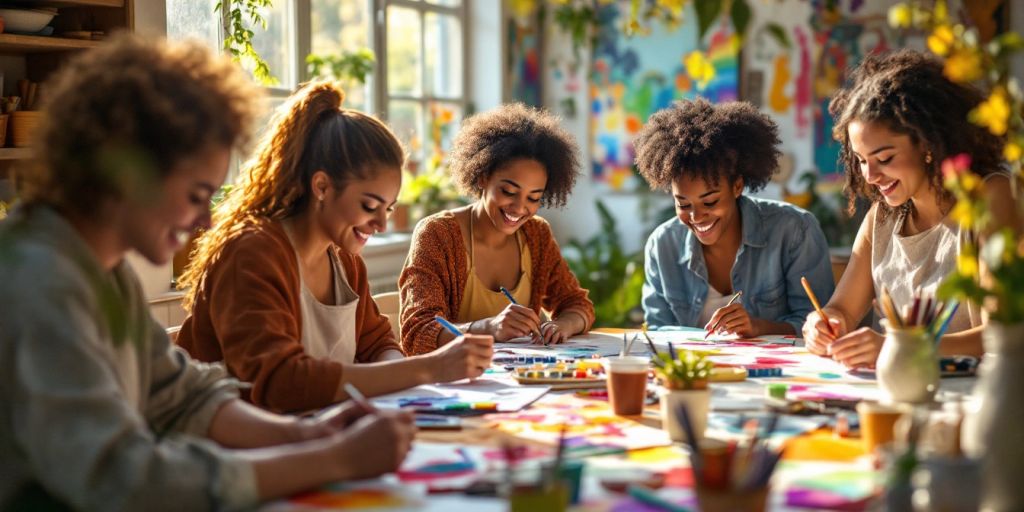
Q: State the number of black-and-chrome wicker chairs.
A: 0